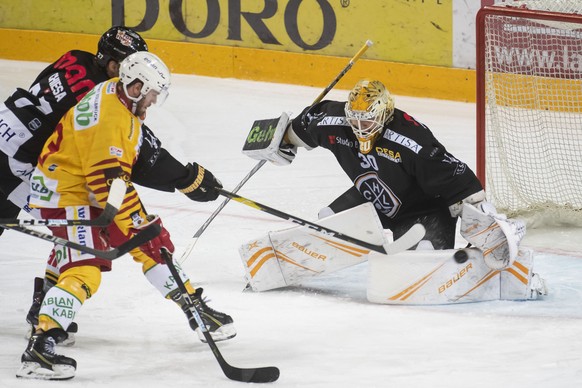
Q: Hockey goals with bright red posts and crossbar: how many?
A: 1